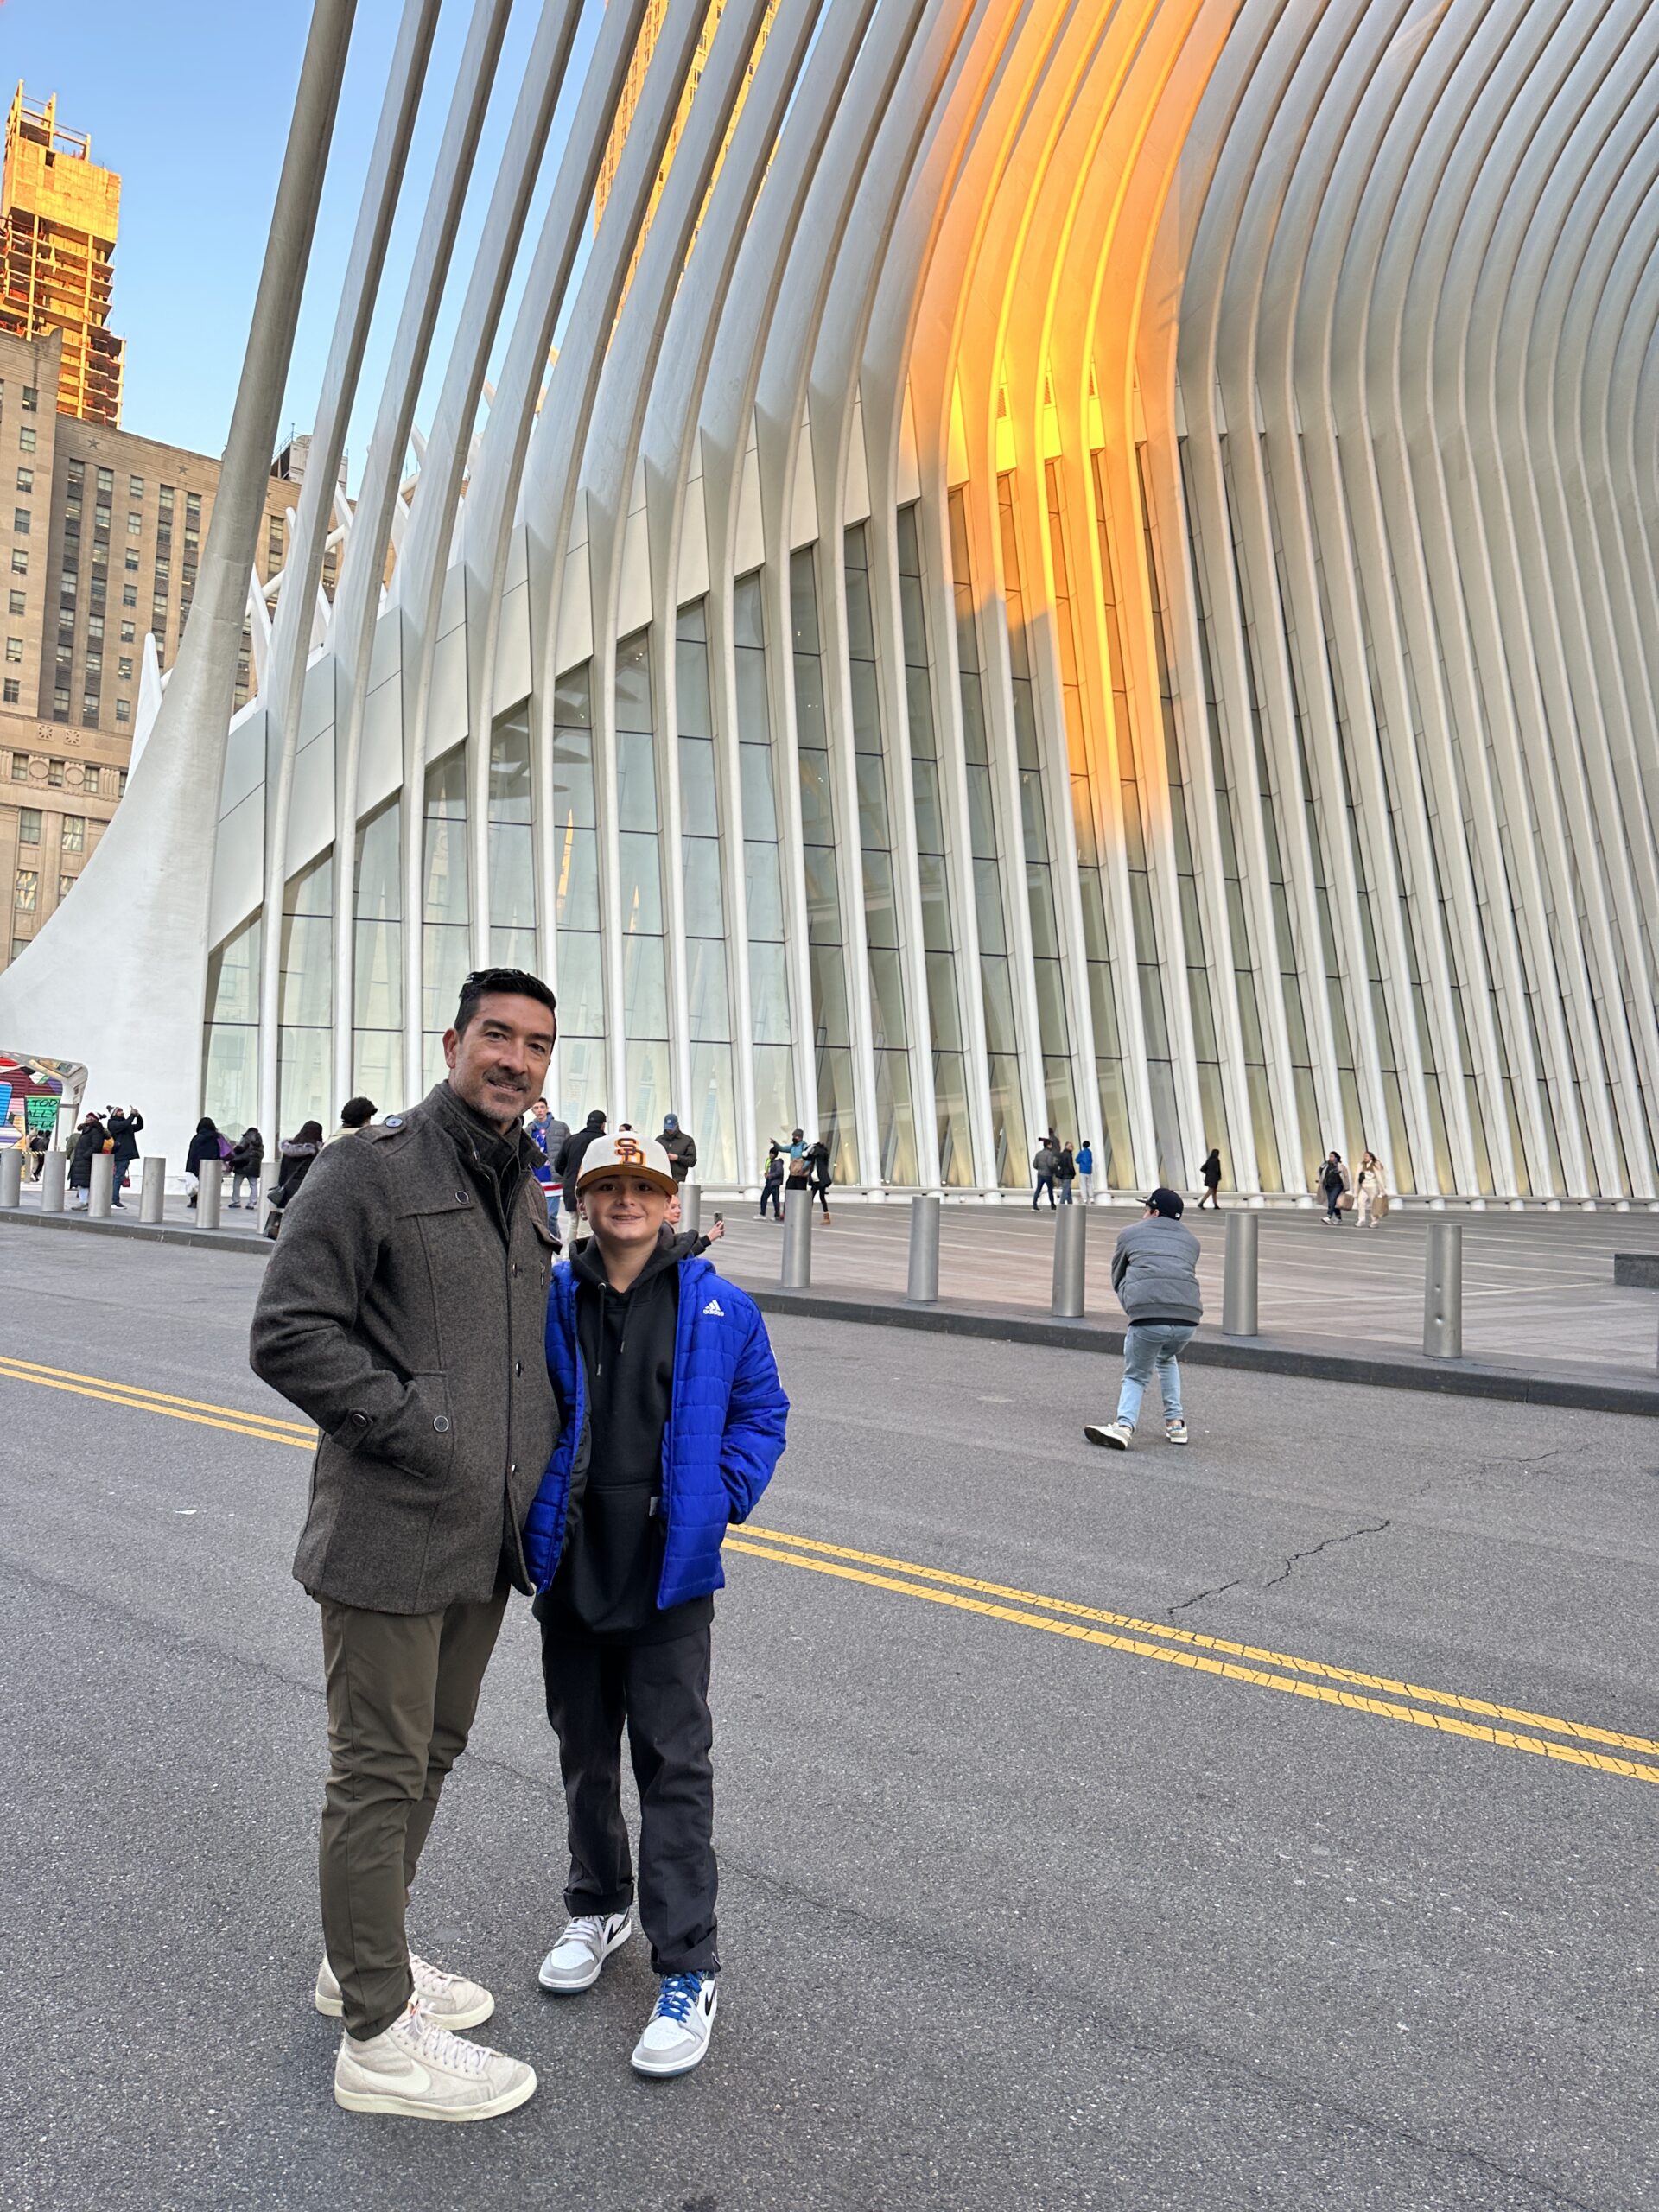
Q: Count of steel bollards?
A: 12